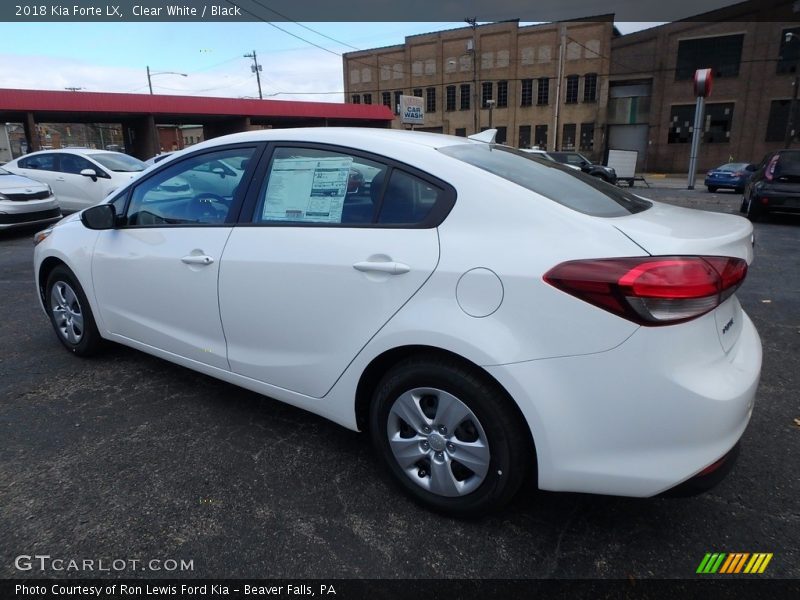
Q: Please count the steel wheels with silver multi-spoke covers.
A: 2